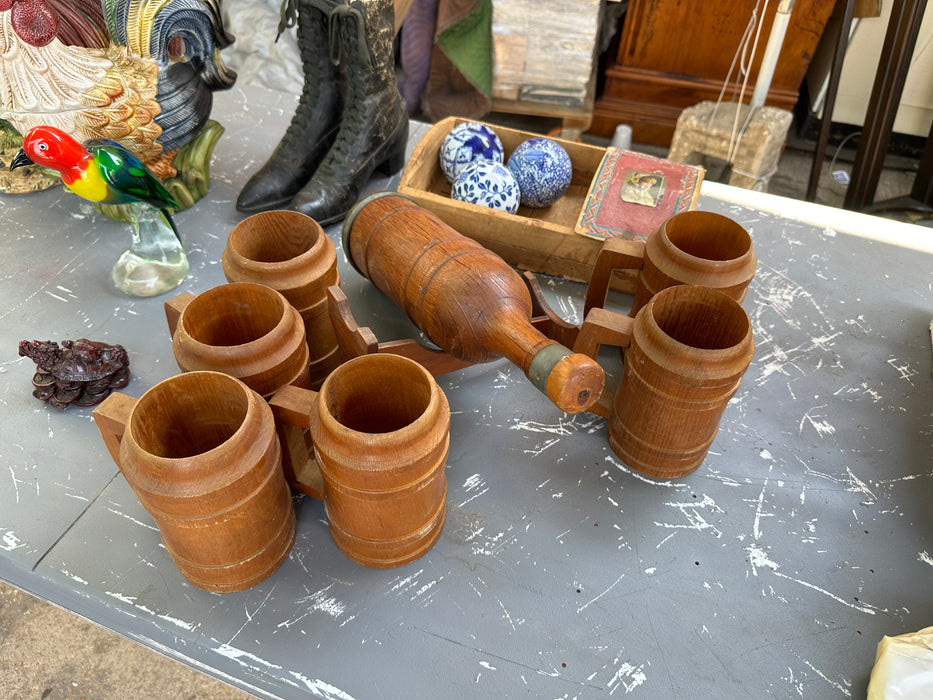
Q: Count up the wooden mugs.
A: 6